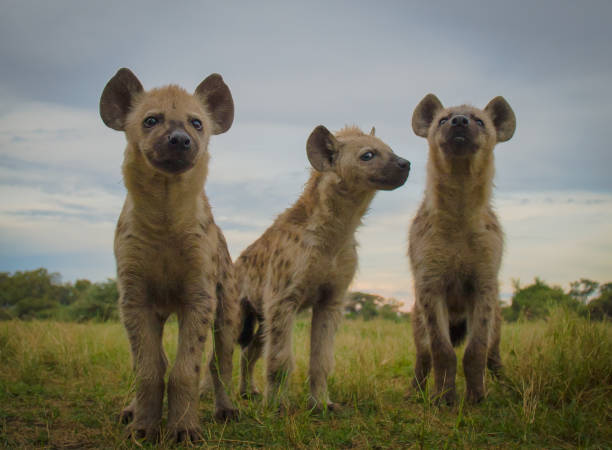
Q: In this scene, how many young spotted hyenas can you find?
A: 3